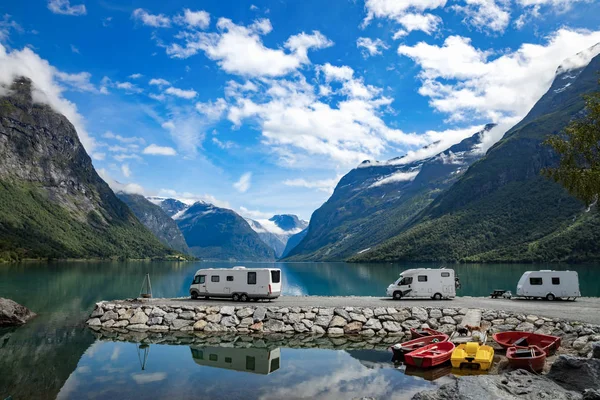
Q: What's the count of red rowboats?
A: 5